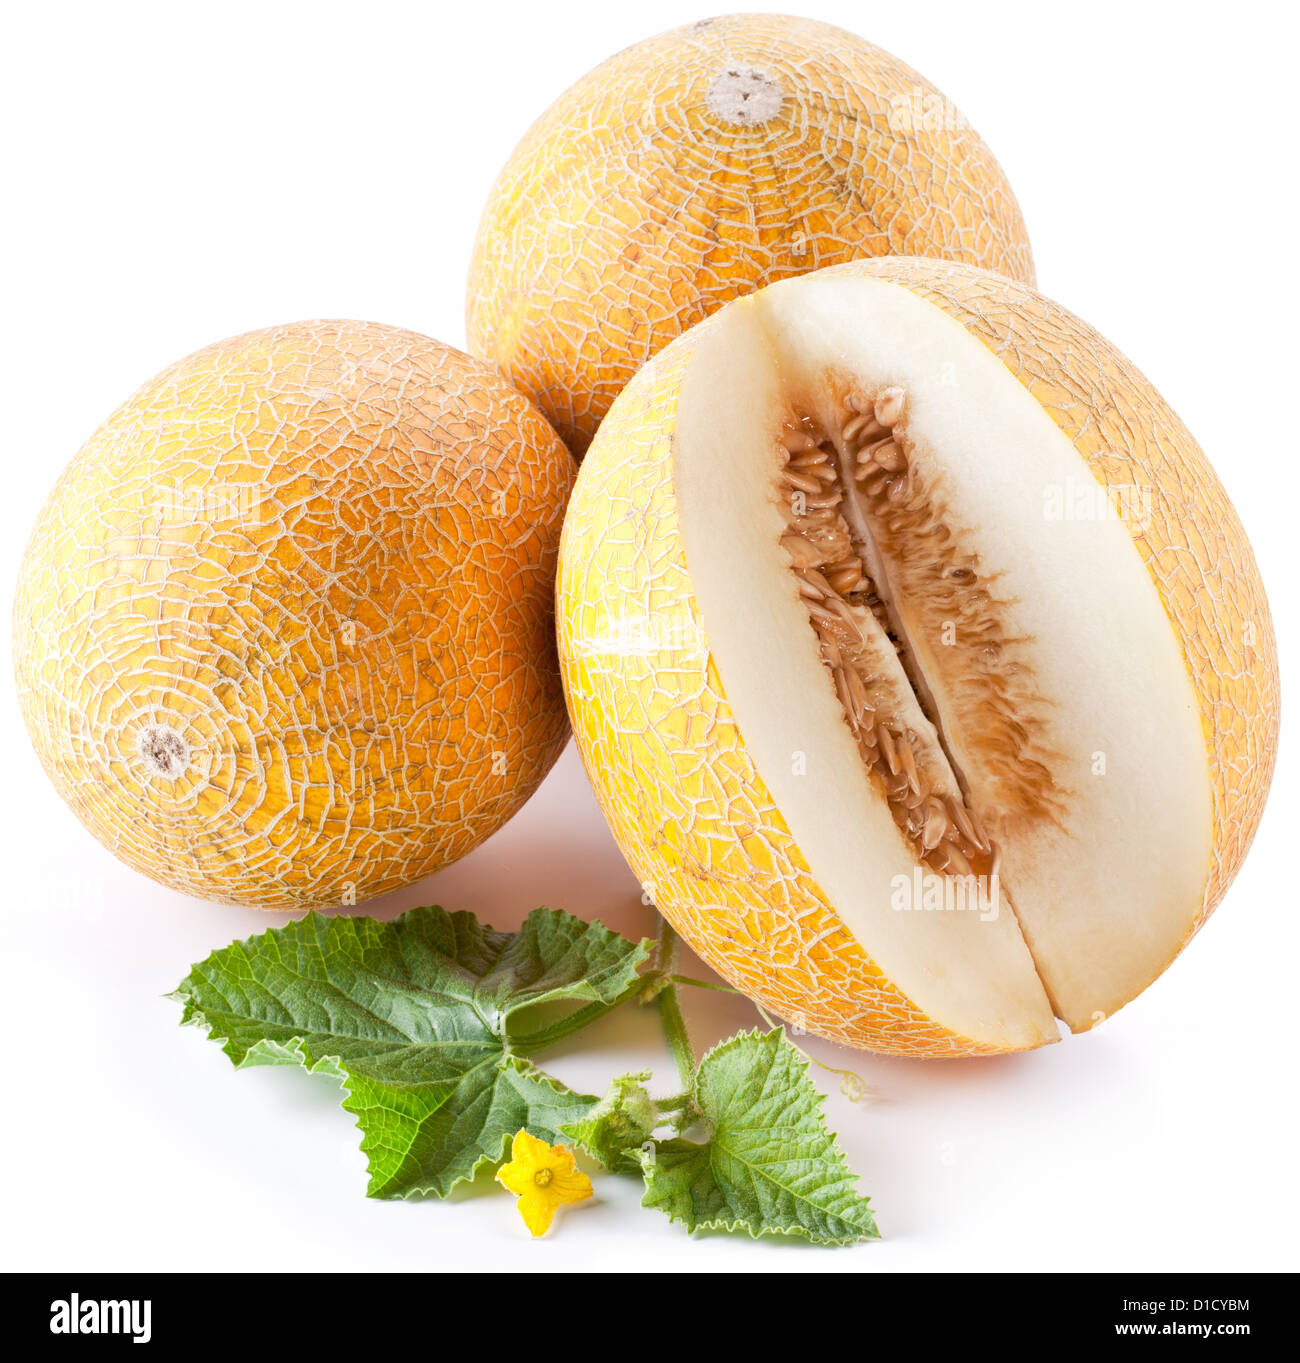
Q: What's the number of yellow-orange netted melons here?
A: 3